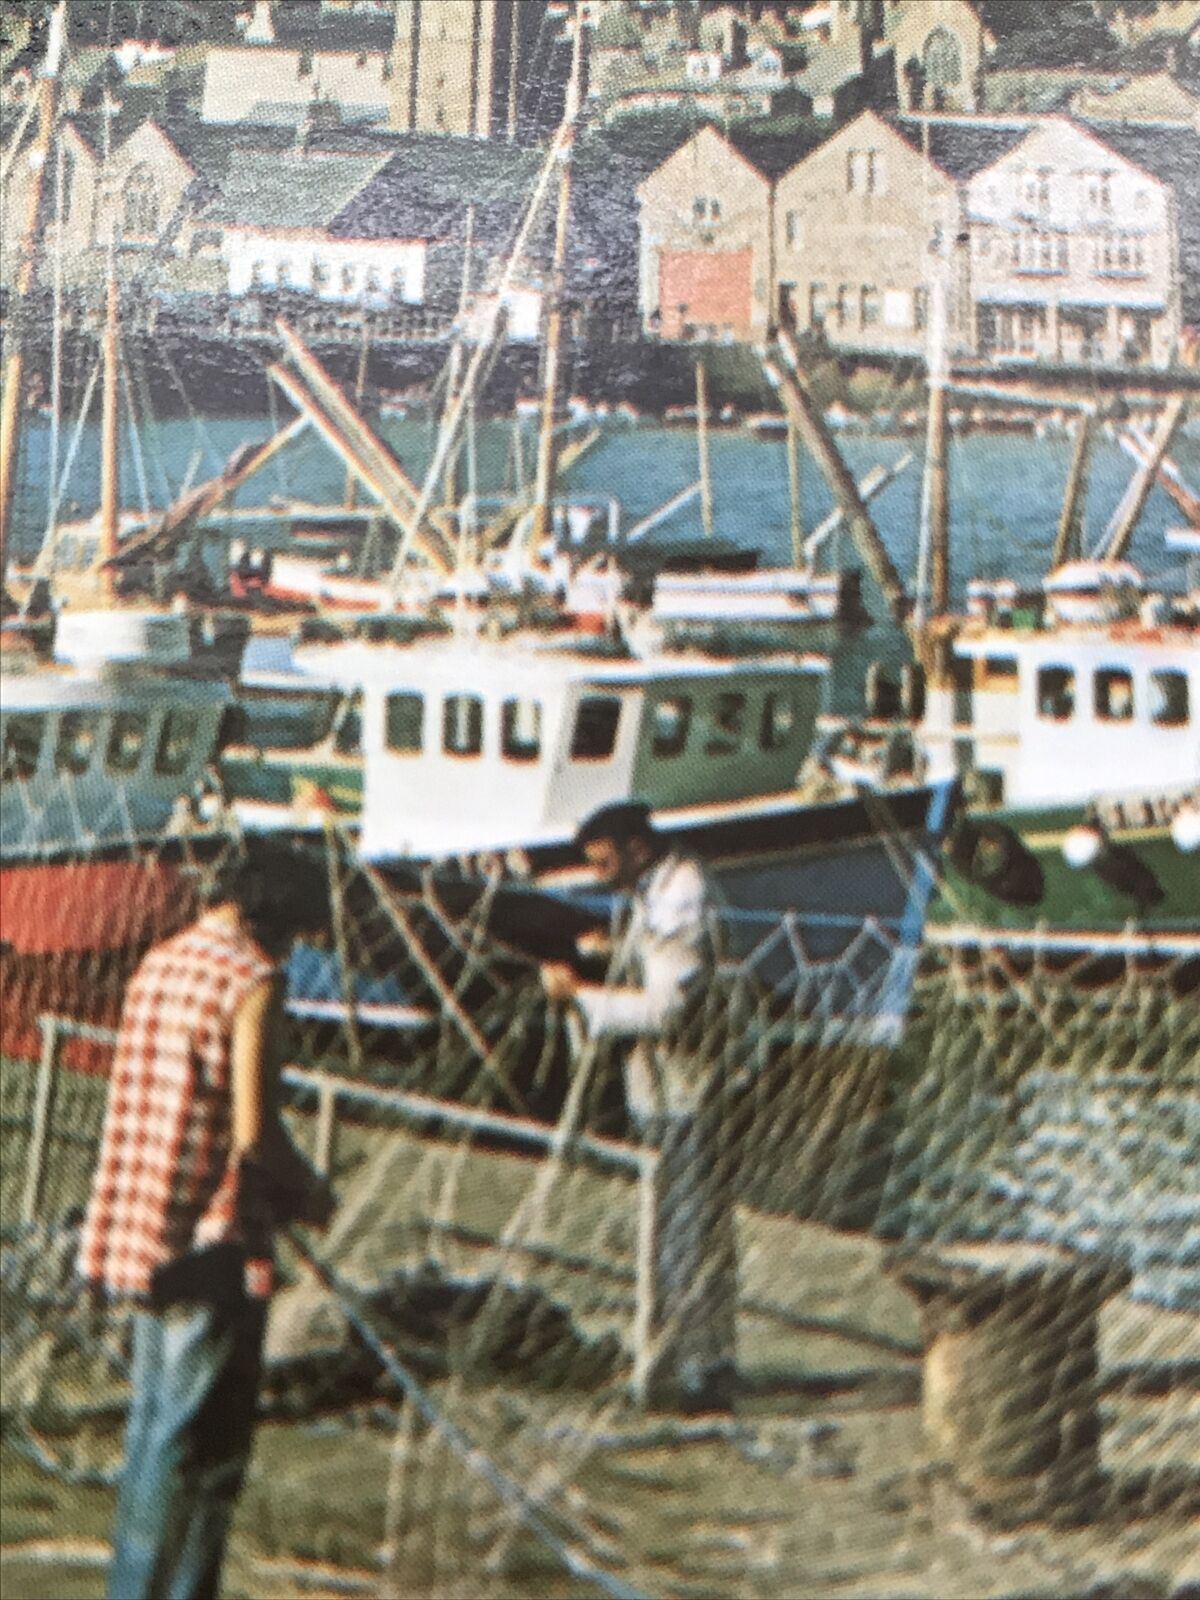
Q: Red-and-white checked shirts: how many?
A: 1